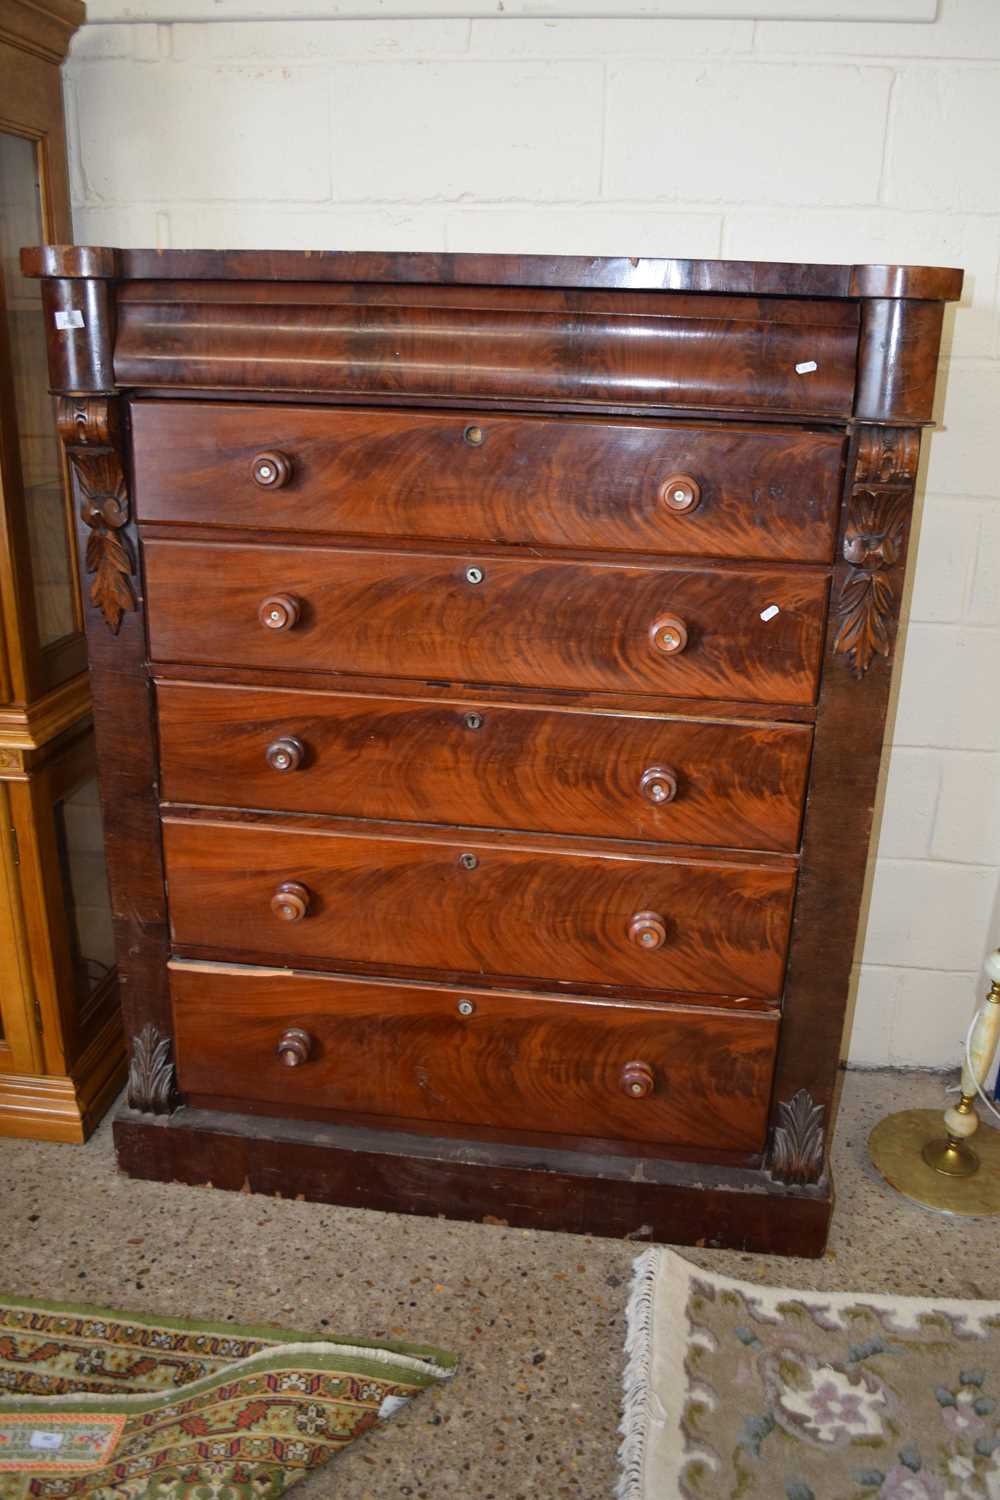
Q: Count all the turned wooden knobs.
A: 10